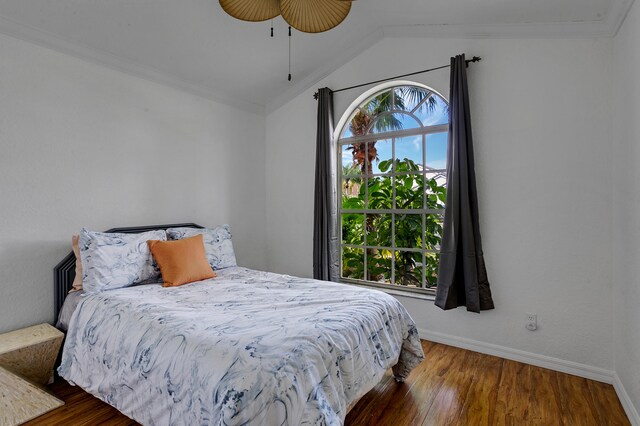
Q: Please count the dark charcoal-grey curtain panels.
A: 2